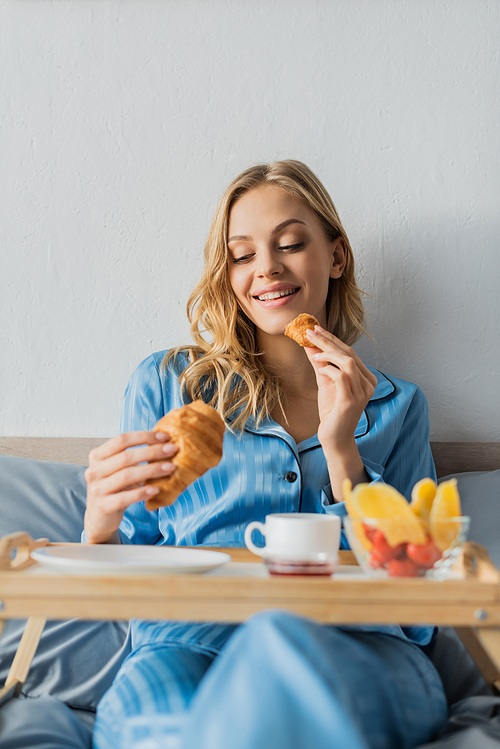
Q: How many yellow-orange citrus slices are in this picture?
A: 4